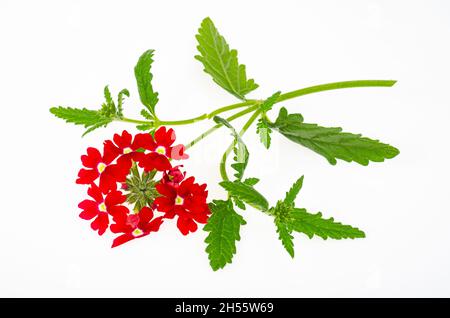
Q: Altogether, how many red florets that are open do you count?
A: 6